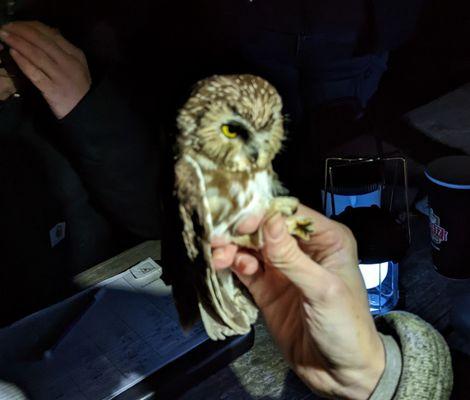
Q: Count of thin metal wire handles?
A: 2